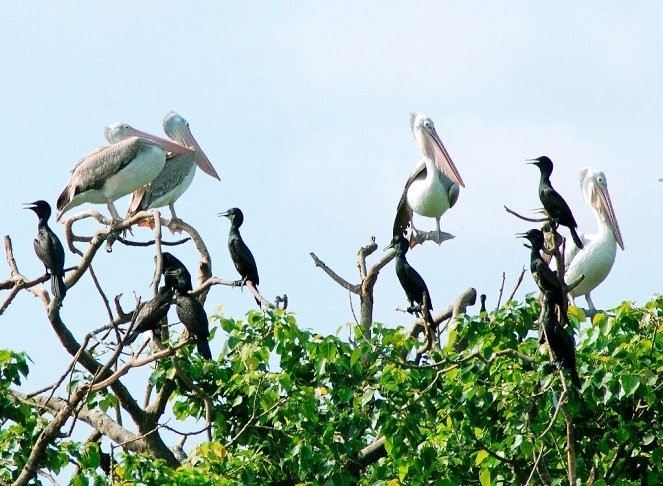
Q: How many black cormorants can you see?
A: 9